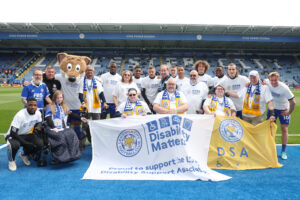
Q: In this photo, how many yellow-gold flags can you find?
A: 1